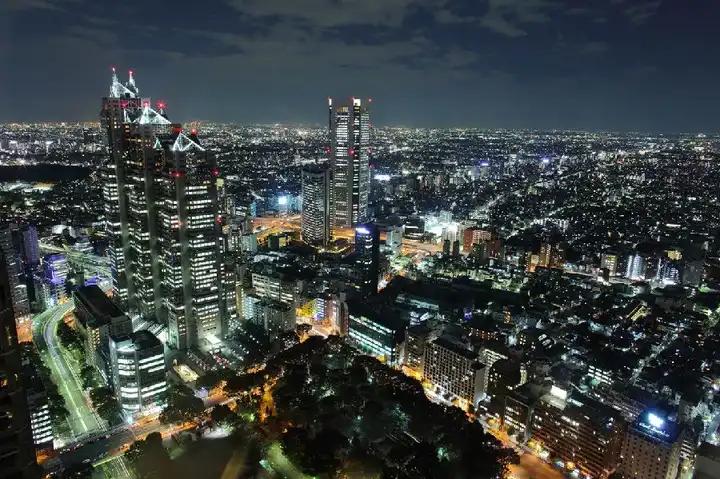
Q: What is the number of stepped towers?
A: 3